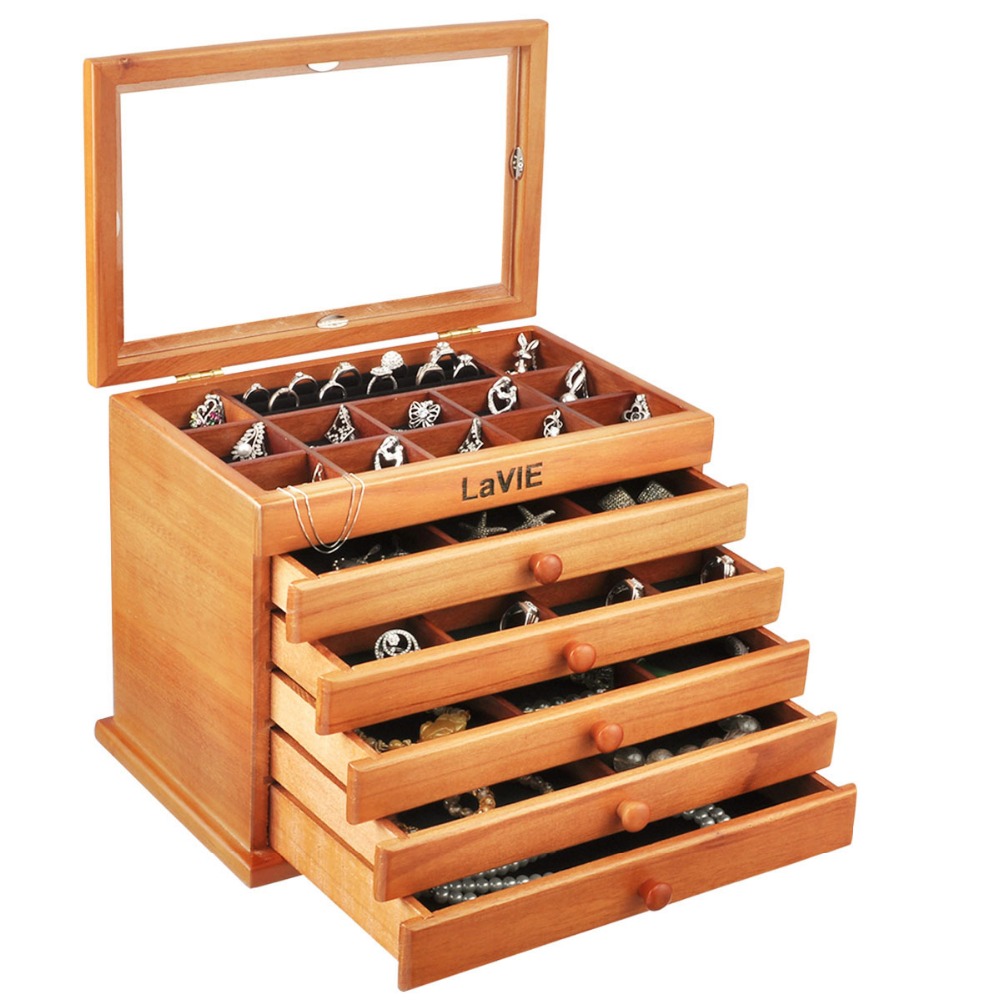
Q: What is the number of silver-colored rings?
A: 13